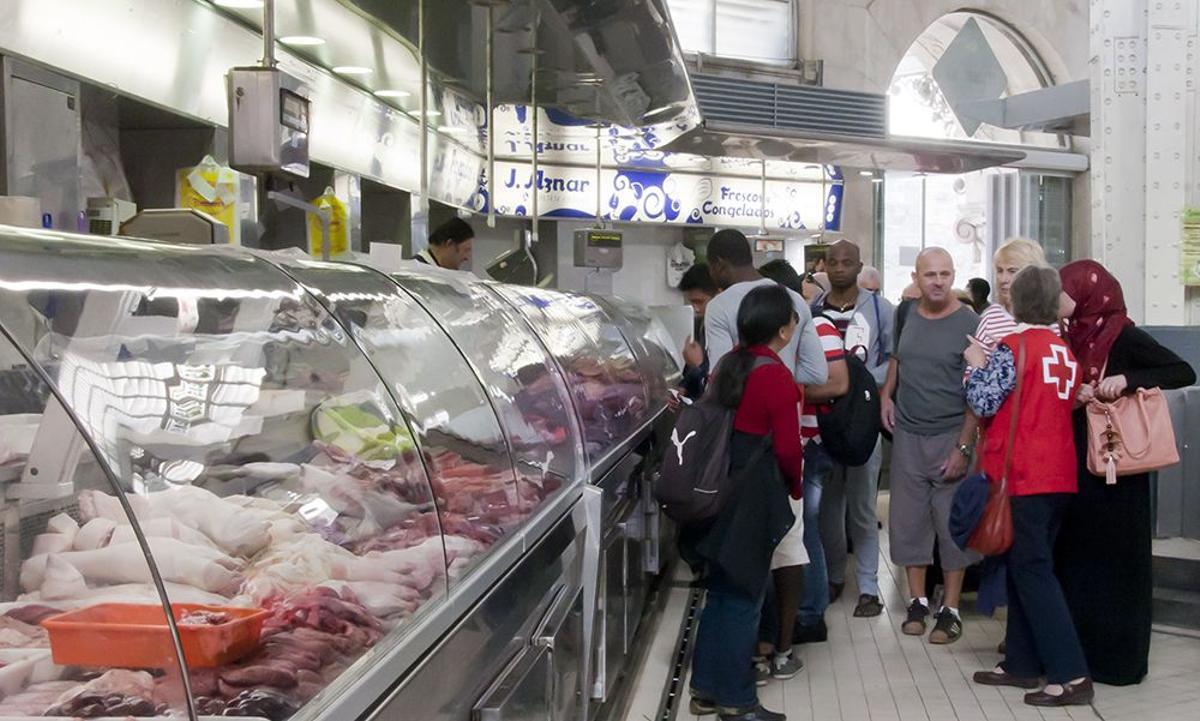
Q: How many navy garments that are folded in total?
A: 1